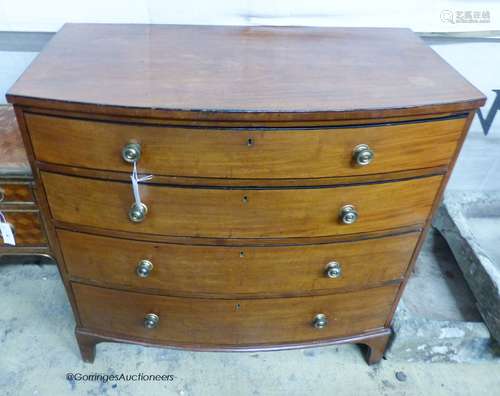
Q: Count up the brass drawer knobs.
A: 8